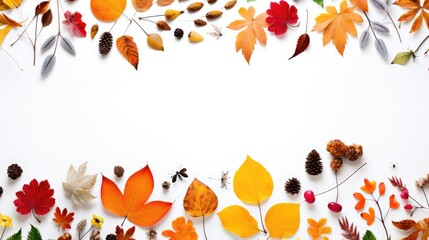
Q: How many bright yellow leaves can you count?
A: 3